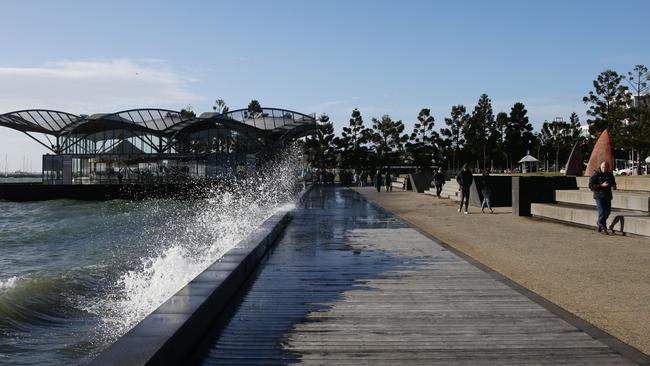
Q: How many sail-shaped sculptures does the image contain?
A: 2